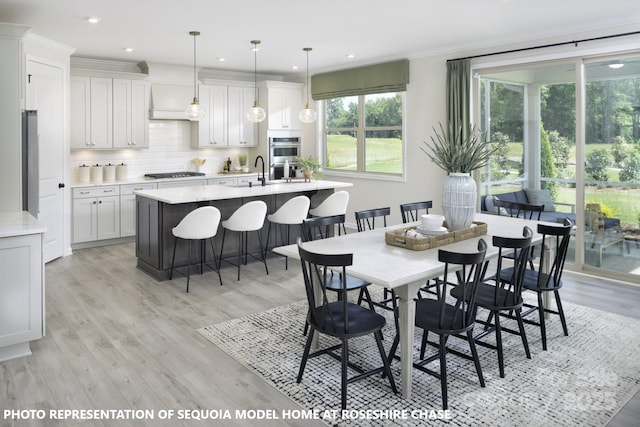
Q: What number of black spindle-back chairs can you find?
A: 8